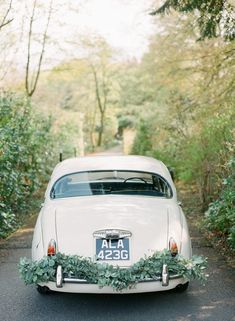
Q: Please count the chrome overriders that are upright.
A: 2